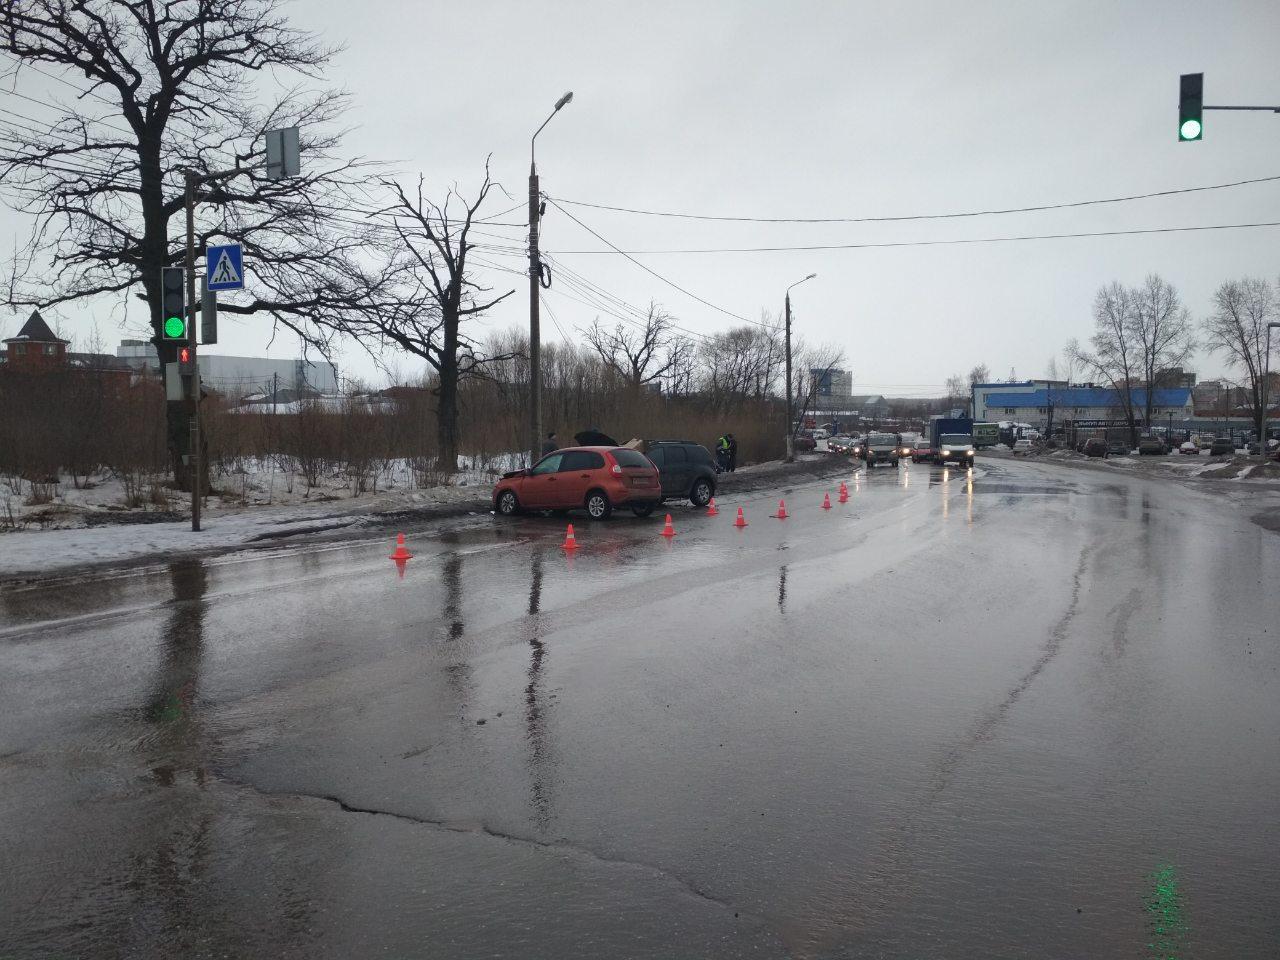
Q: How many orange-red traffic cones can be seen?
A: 10